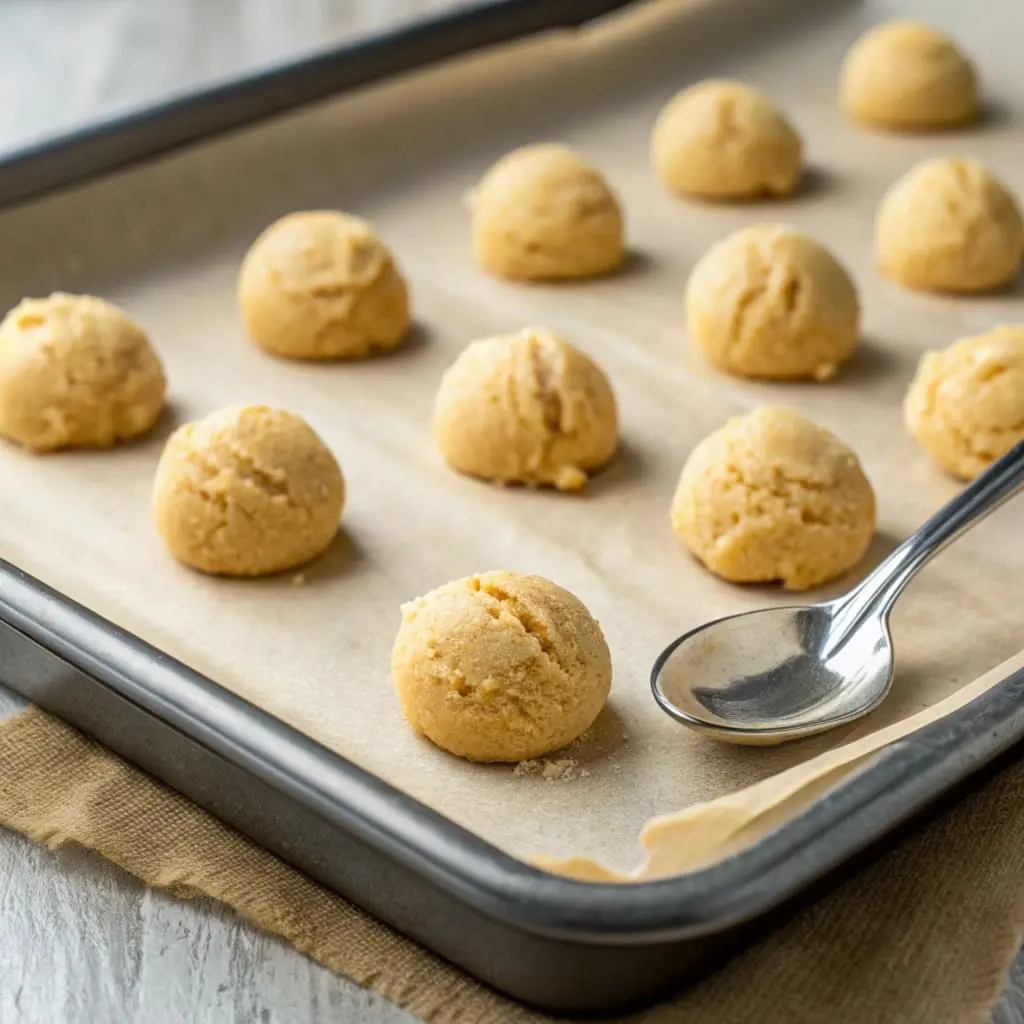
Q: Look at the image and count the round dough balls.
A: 12